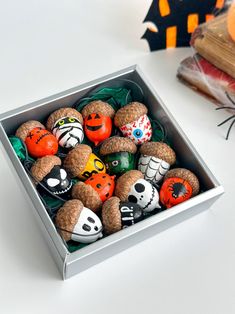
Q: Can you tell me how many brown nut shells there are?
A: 13